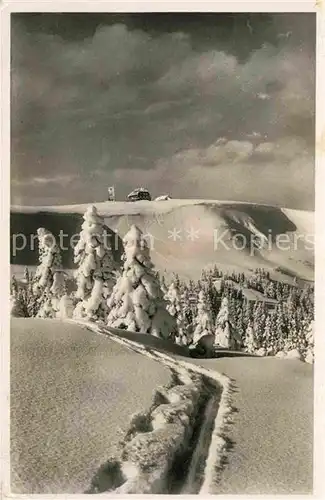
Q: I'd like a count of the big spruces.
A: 3